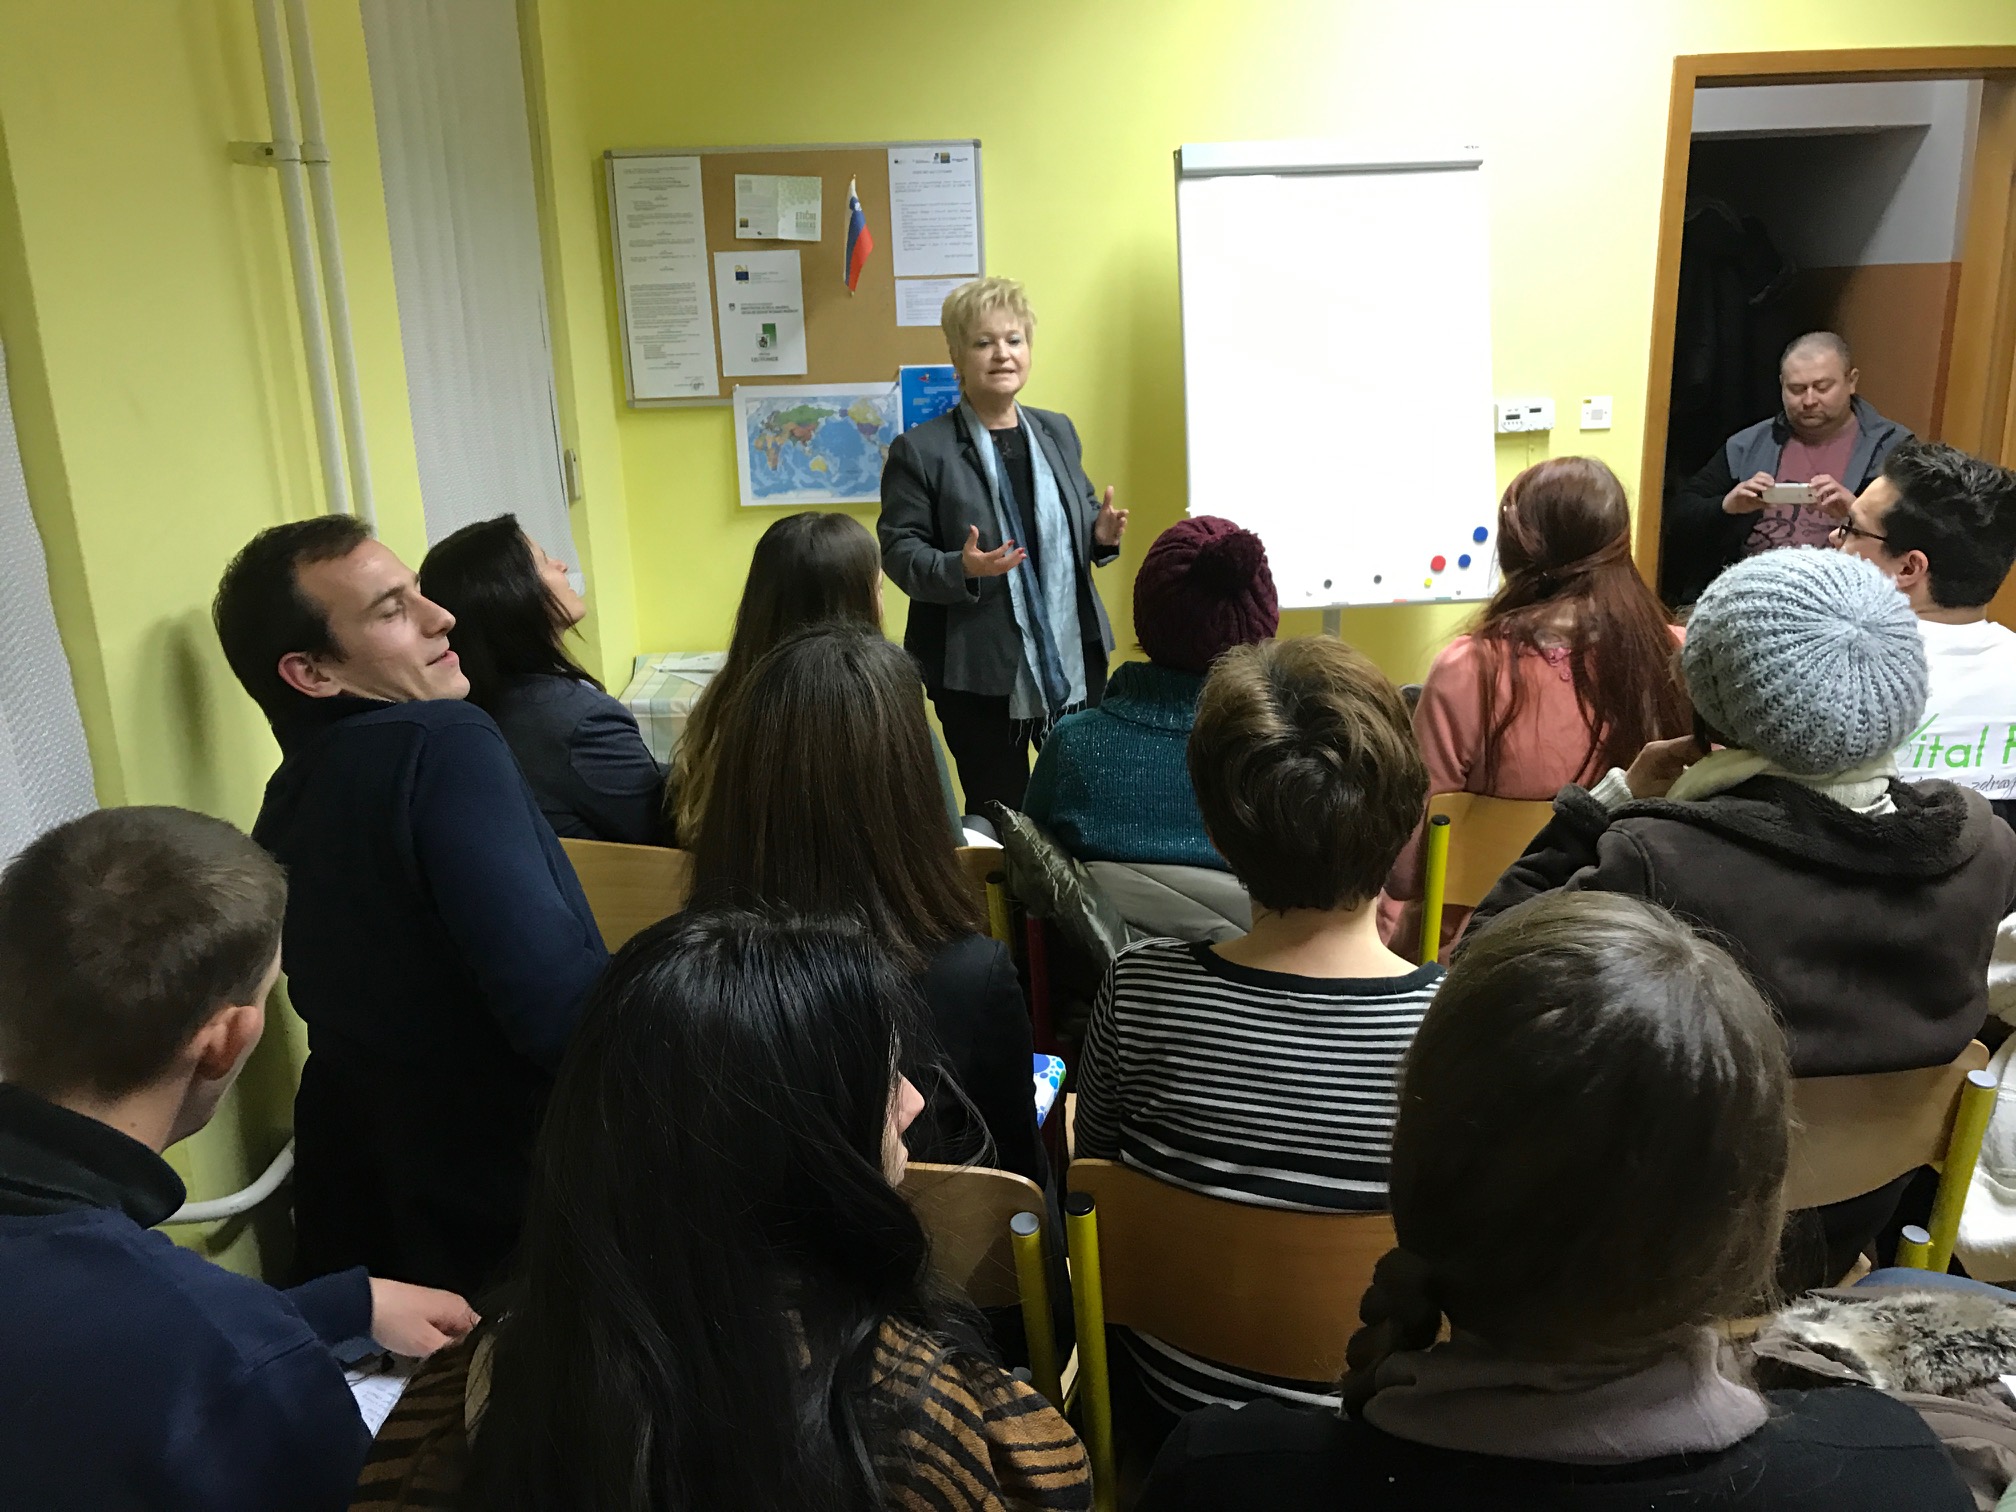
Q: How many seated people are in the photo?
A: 12